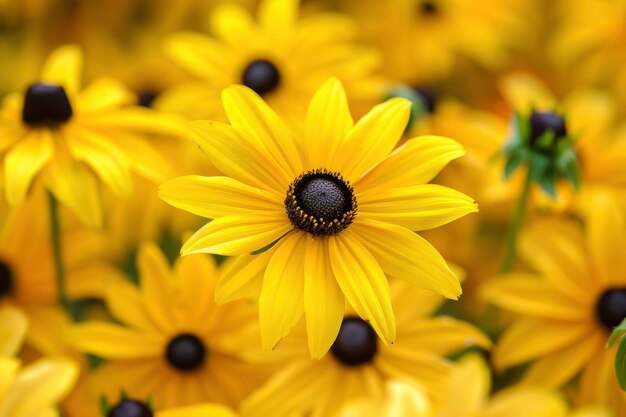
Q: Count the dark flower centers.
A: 12